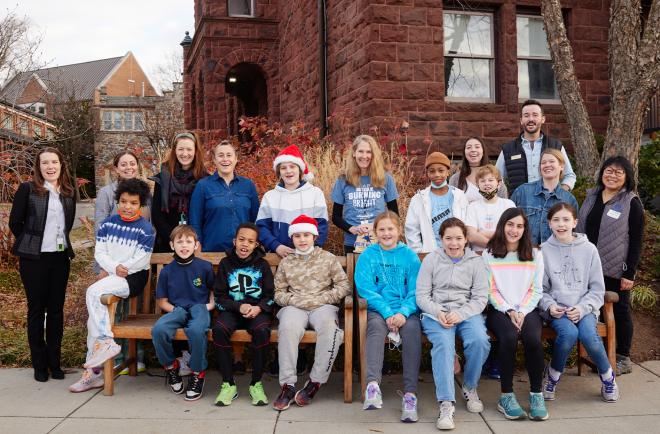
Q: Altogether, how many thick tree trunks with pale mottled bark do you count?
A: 2